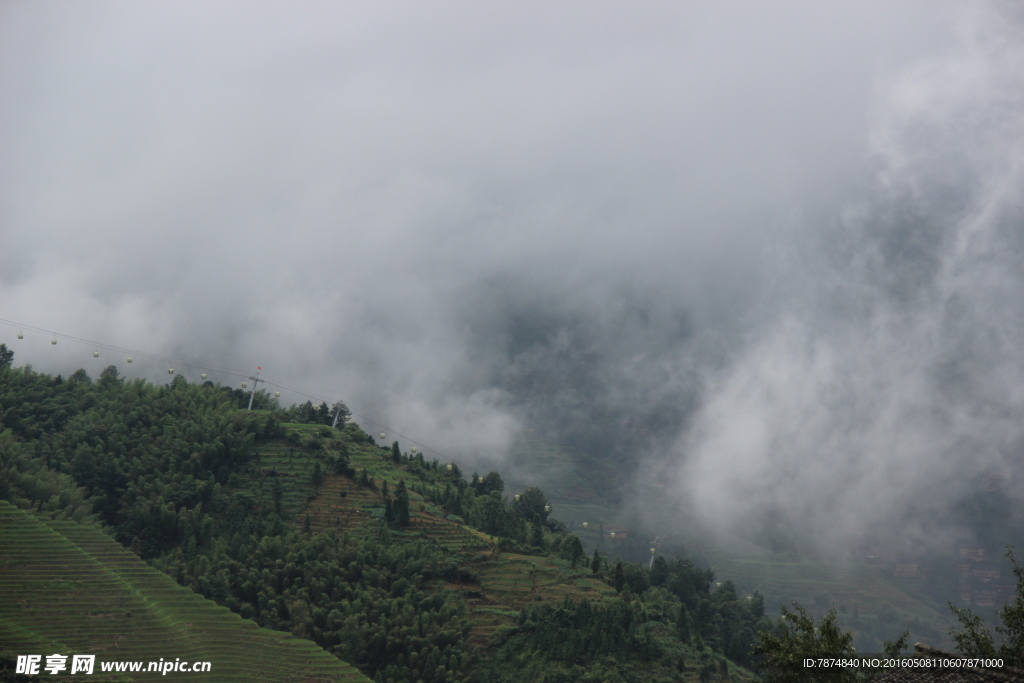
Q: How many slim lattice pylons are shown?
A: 3